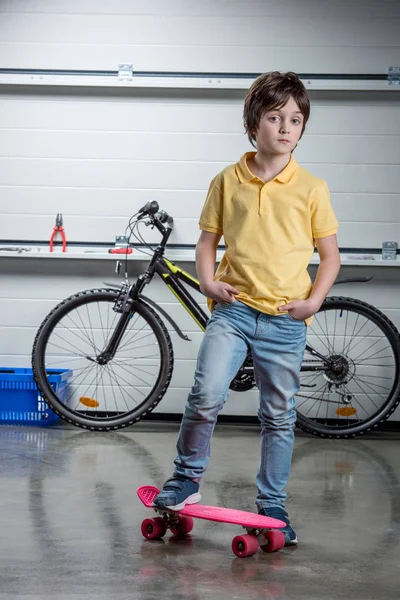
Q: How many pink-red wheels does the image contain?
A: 4